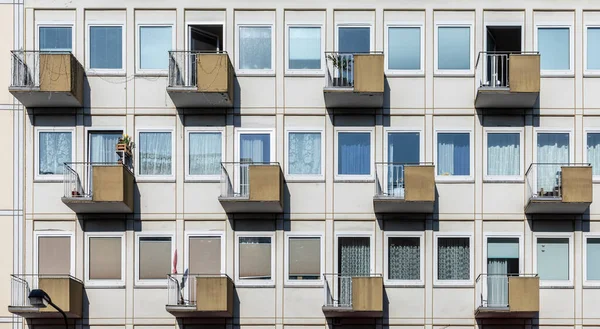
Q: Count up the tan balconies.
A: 12